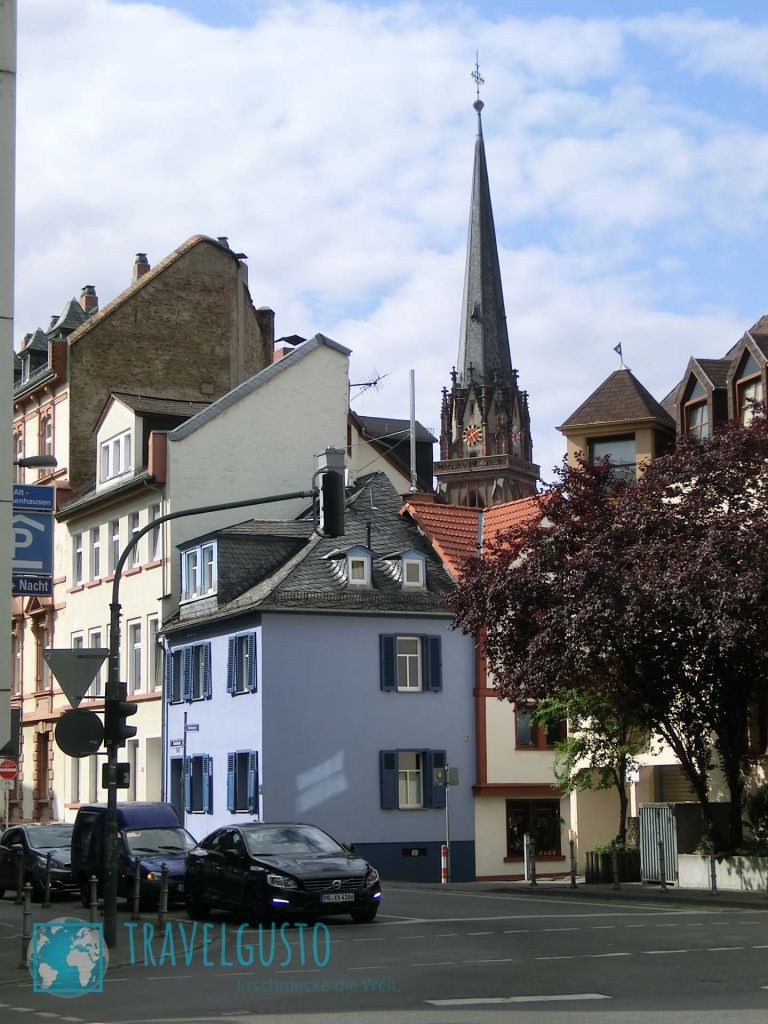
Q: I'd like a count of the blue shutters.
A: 13